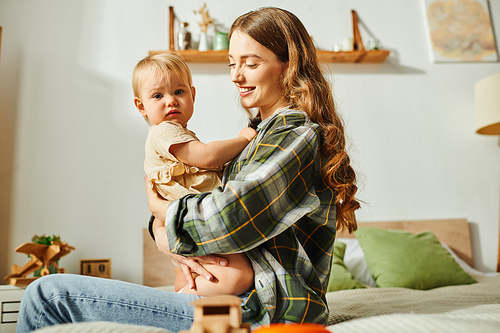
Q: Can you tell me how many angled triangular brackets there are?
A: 2